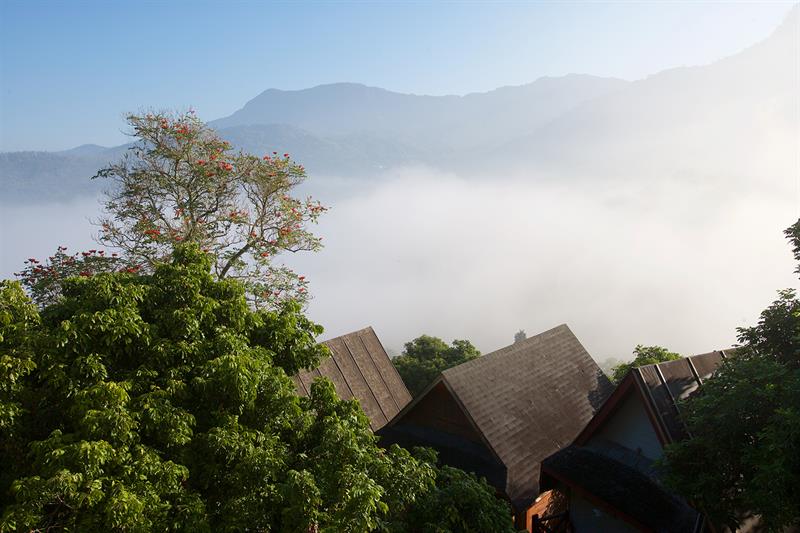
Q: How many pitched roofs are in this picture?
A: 3